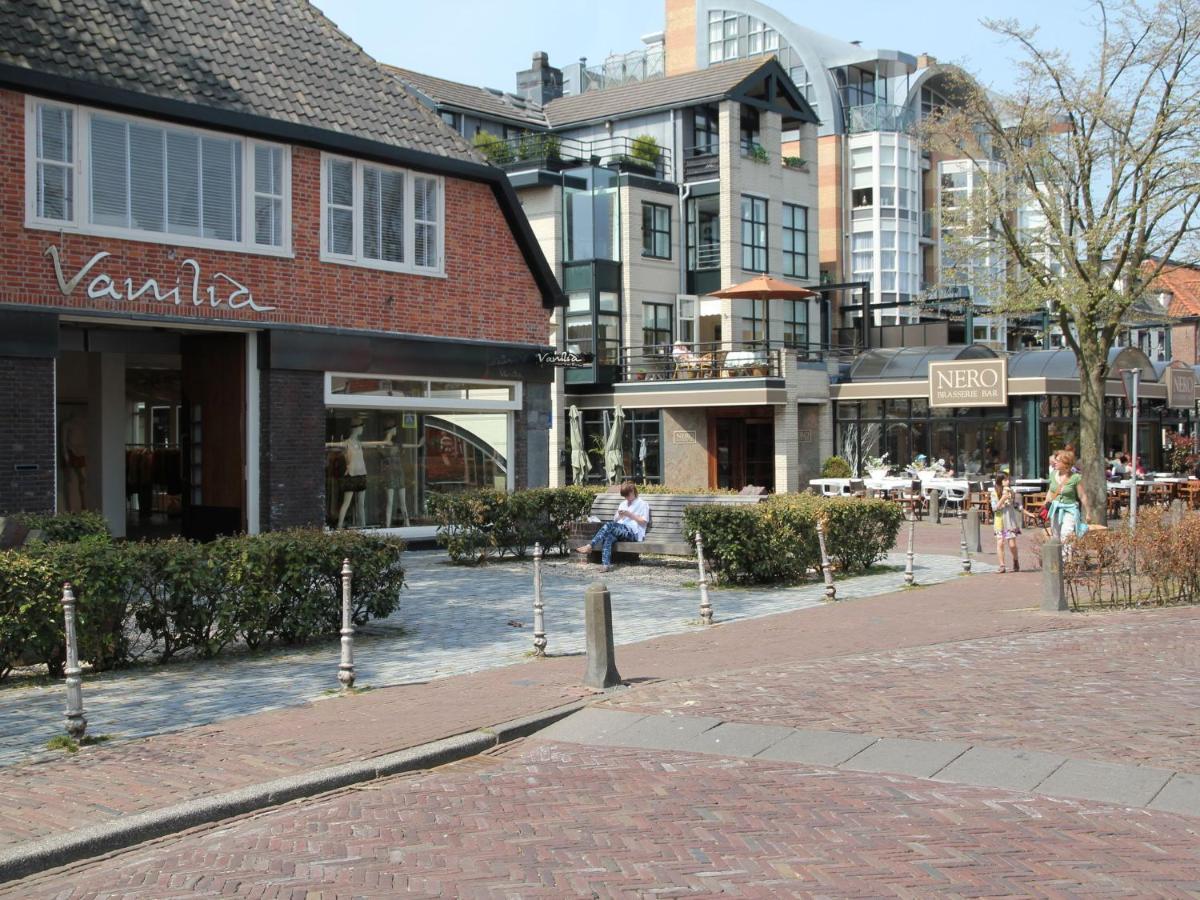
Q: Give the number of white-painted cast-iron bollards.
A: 7